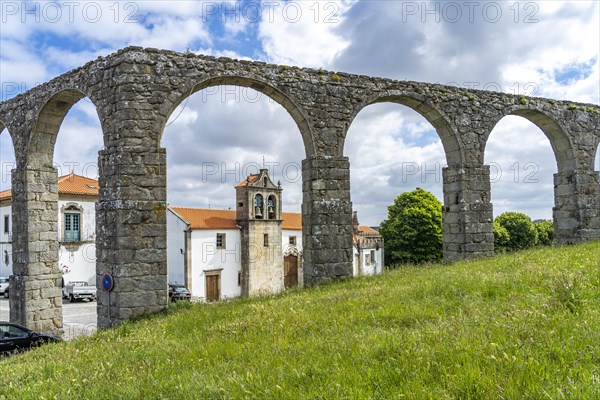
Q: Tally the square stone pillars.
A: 5